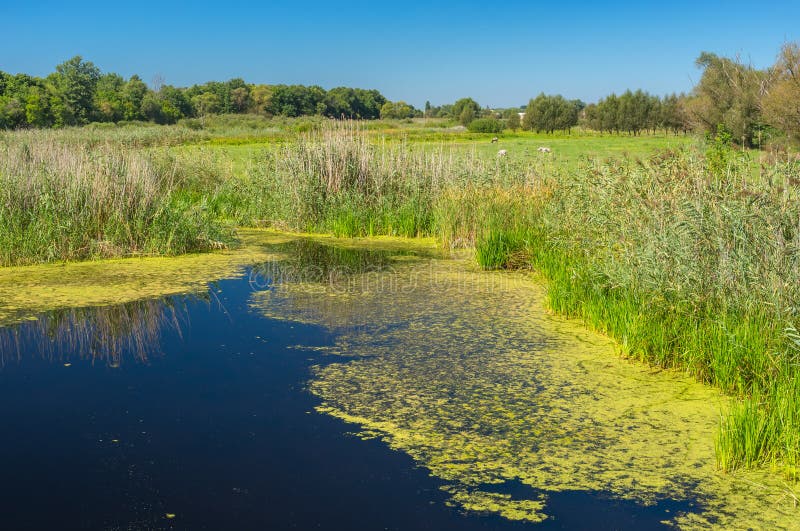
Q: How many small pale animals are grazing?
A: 3